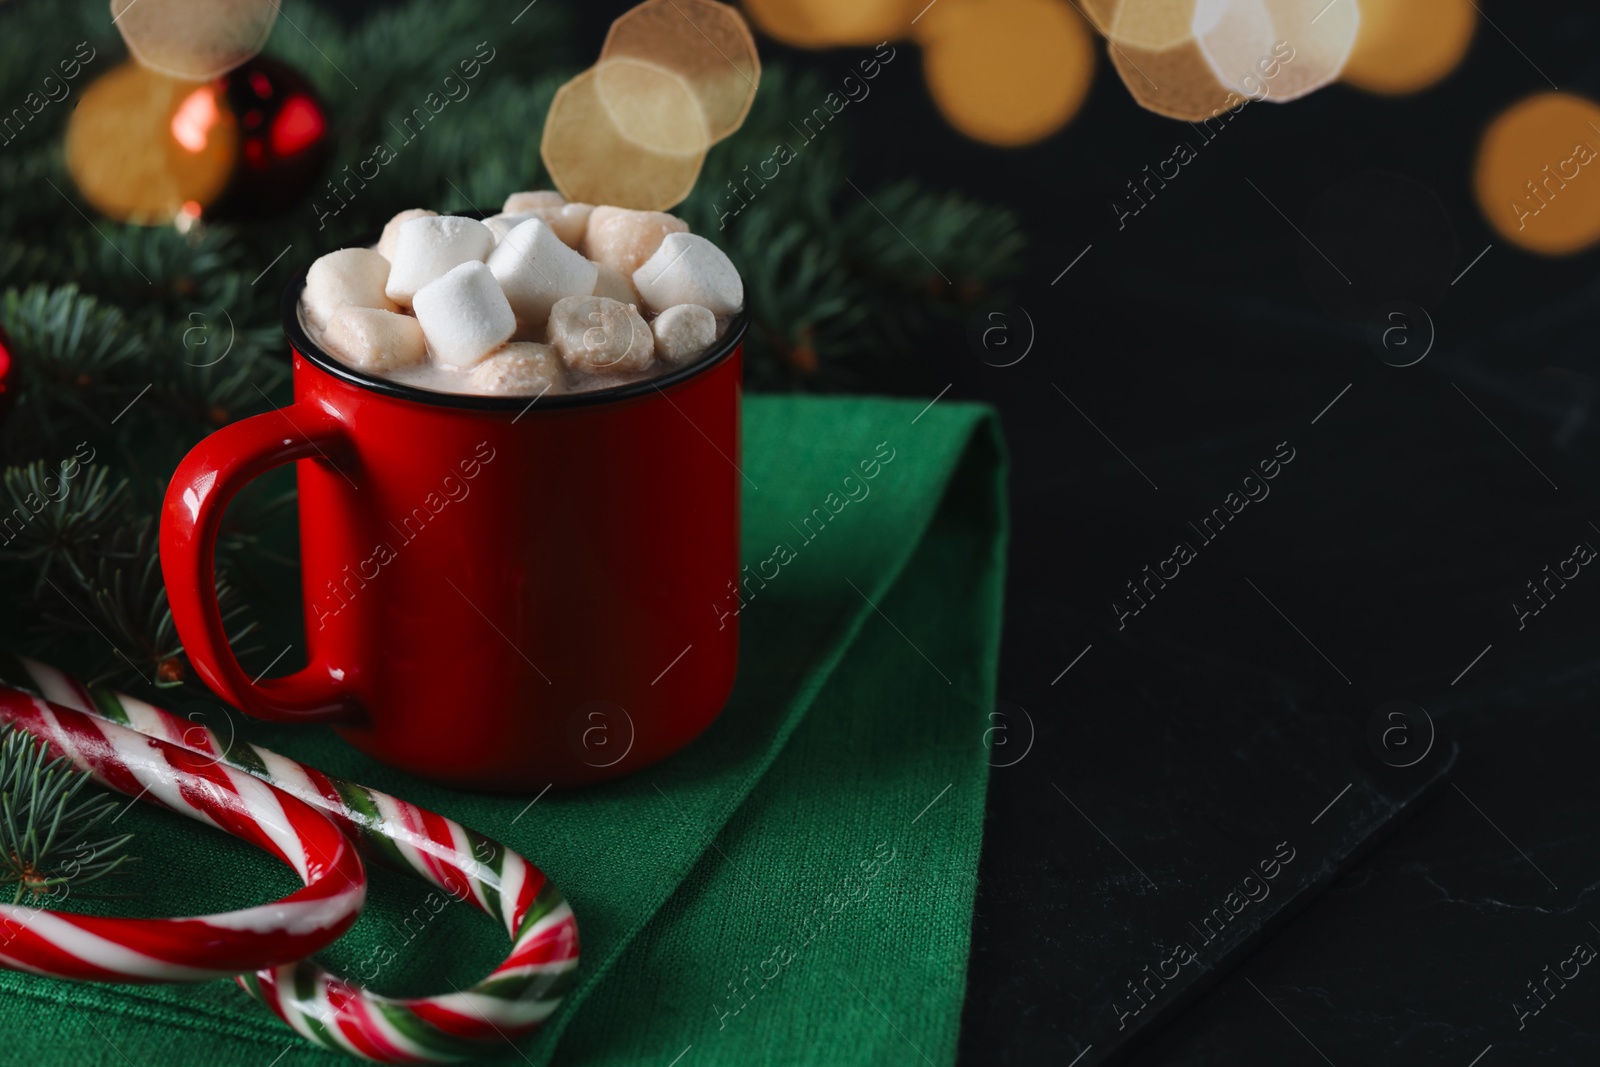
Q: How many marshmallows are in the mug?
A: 15